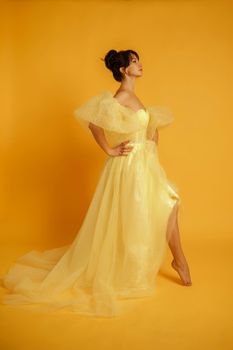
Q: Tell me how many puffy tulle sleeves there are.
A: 2